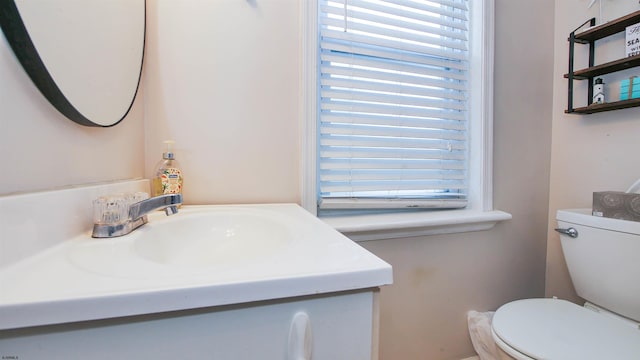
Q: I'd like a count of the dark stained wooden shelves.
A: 3